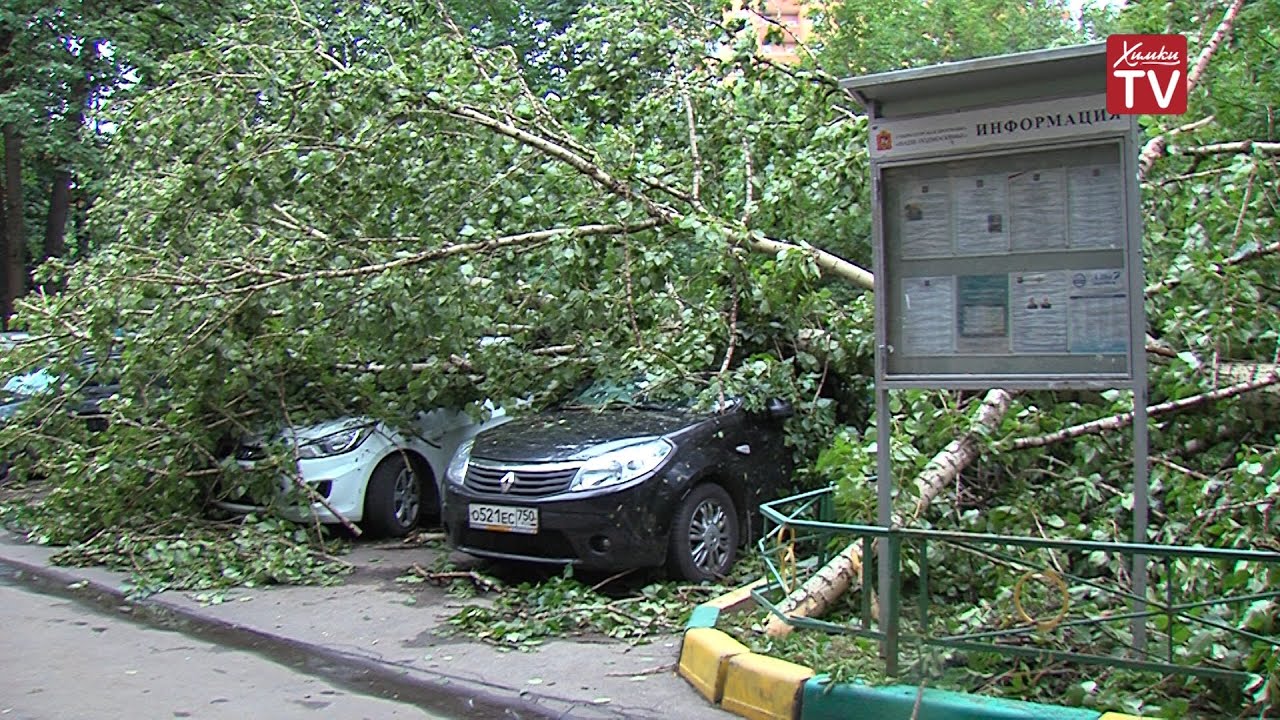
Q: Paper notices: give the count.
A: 8